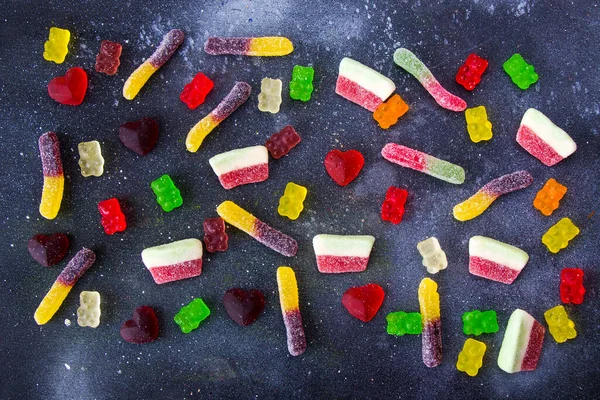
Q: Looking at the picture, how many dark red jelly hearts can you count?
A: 4